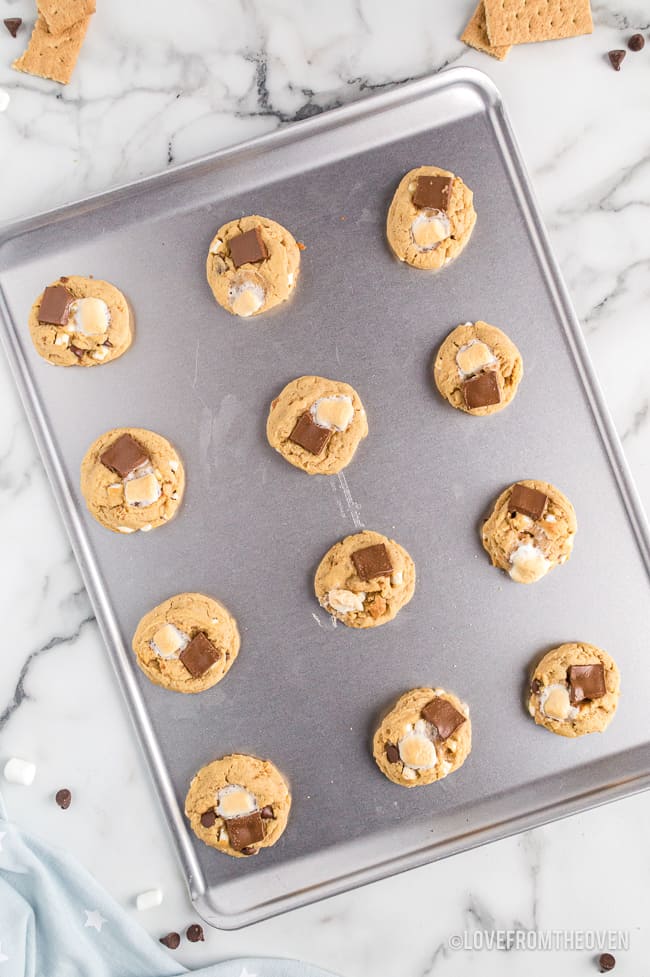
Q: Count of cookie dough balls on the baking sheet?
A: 12